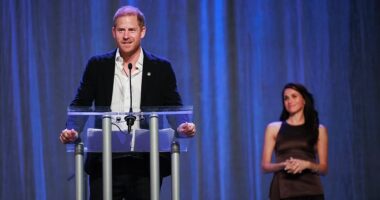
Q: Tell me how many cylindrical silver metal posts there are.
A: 4